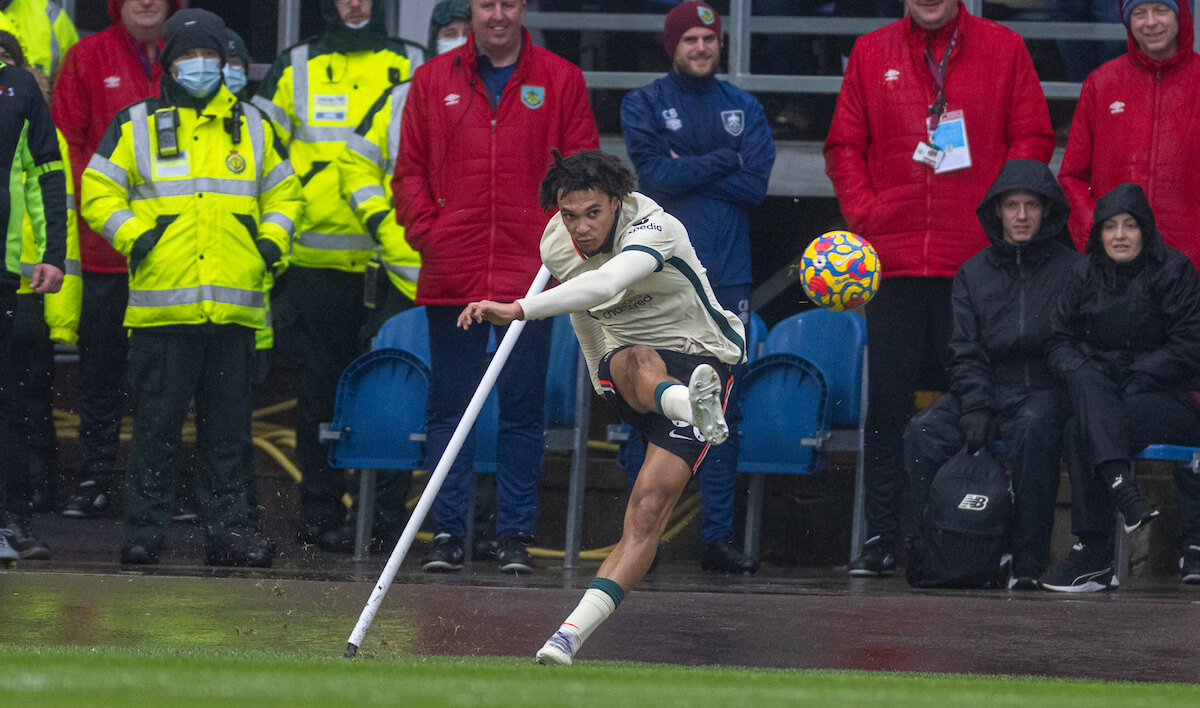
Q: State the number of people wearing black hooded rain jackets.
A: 2